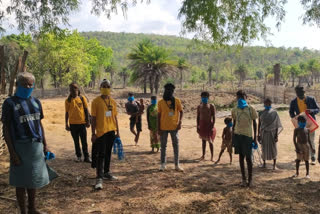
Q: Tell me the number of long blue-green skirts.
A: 1